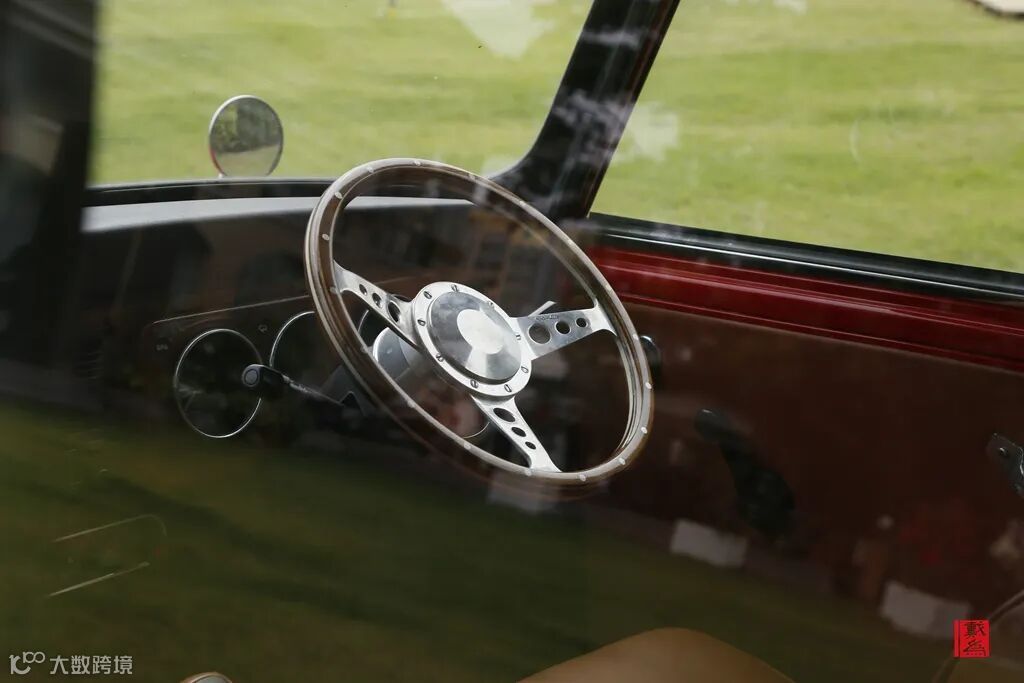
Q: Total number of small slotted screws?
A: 9